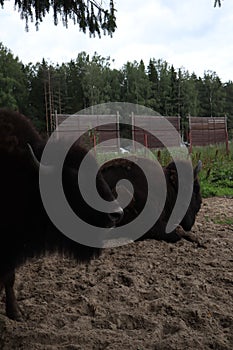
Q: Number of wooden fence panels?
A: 3